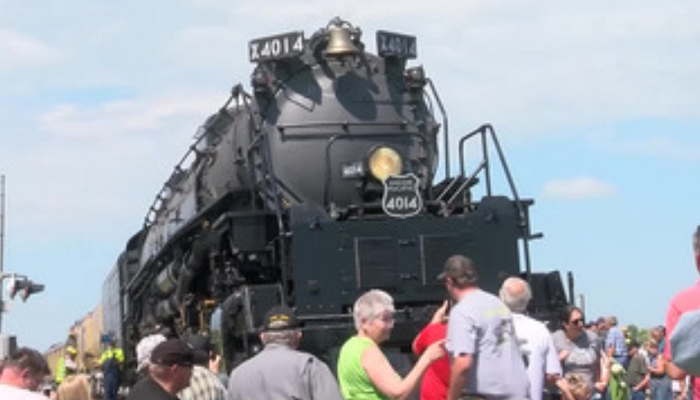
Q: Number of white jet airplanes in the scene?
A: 0